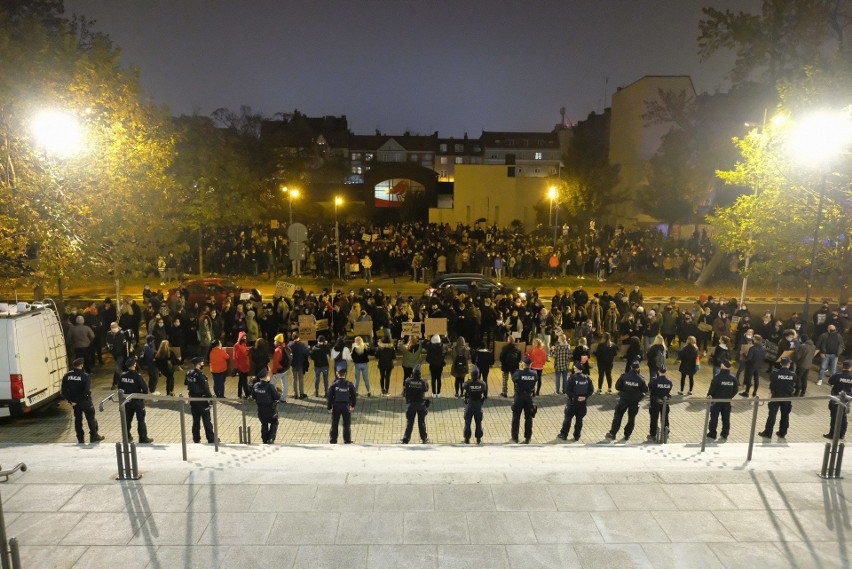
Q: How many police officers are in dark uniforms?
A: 14